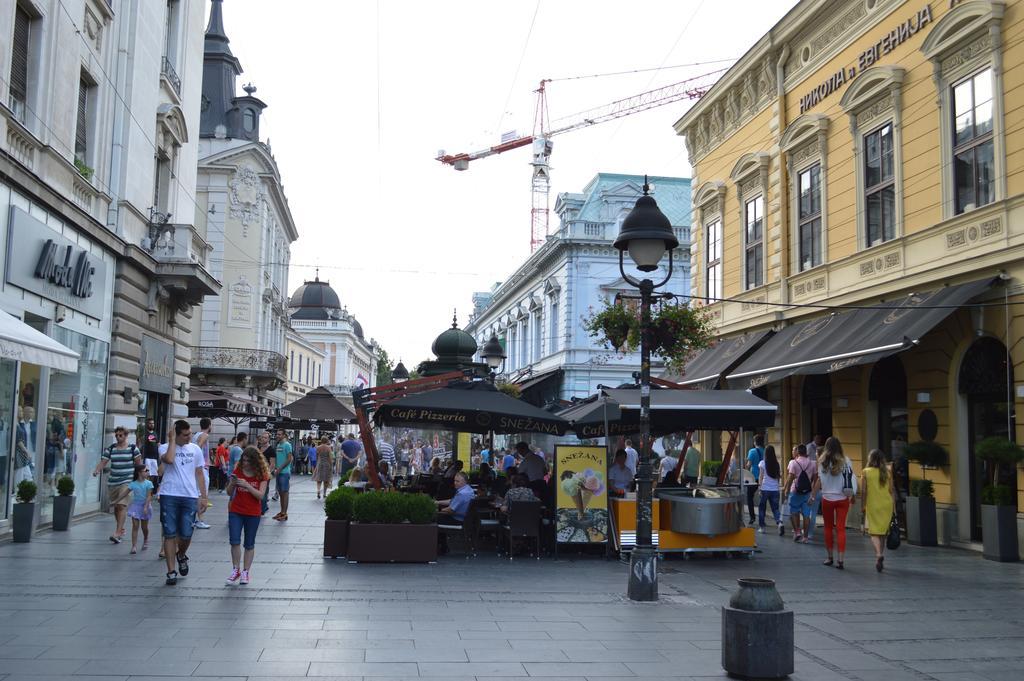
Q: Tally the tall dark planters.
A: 4